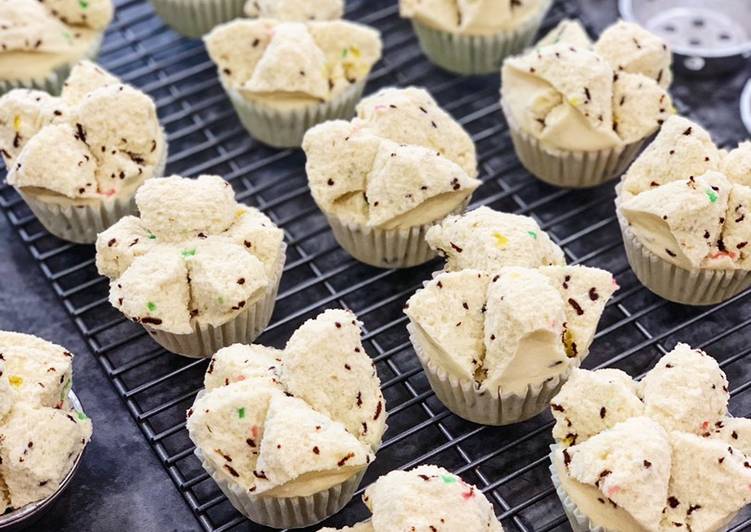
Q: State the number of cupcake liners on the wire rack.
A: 13